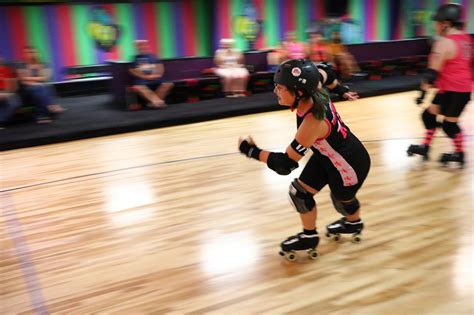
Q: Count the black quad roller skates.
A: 4